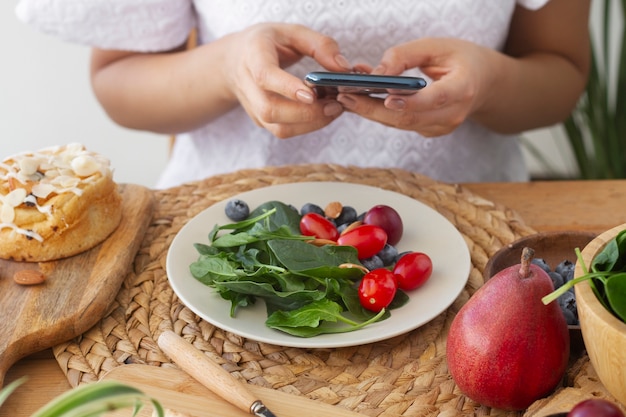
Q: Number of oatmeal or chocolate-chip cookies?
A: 0